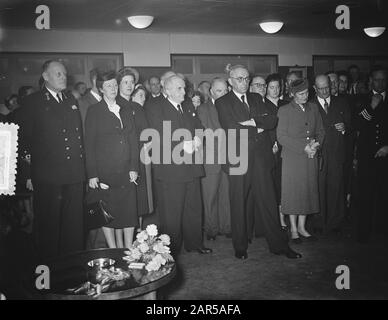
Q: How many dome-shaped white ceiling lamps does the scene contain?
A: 3